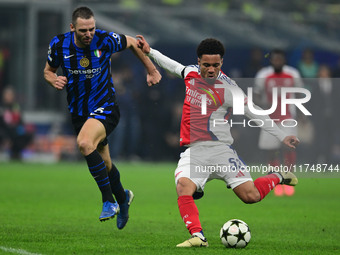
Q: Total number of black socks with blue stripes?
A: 2